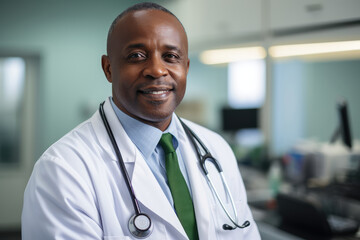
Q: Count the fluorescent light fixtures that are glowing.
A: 2